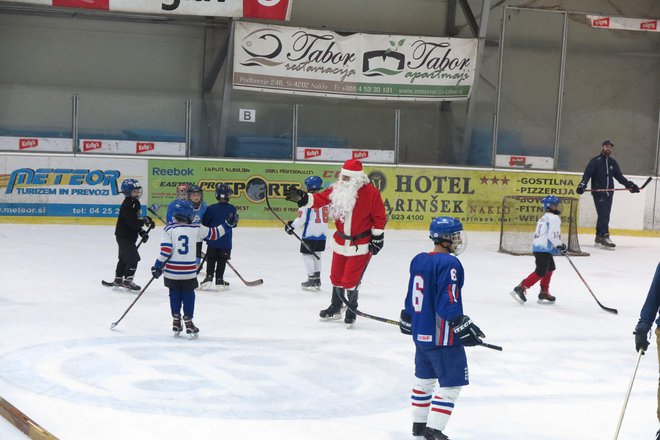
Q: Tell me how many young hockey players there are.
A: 8